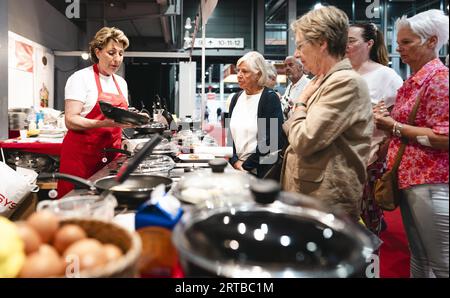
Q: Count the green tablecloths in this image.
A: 0